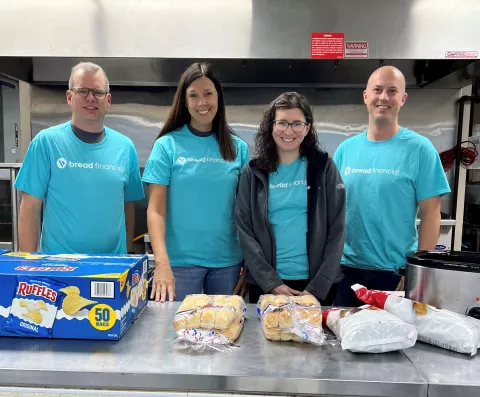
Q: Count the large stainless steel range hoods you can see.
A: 1